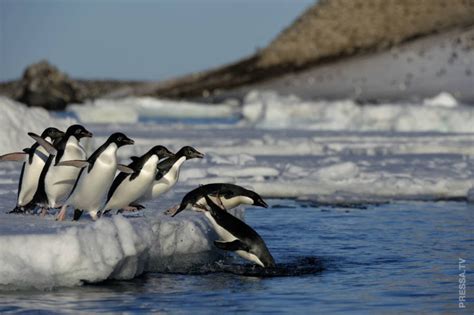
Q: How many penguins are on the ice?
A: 5